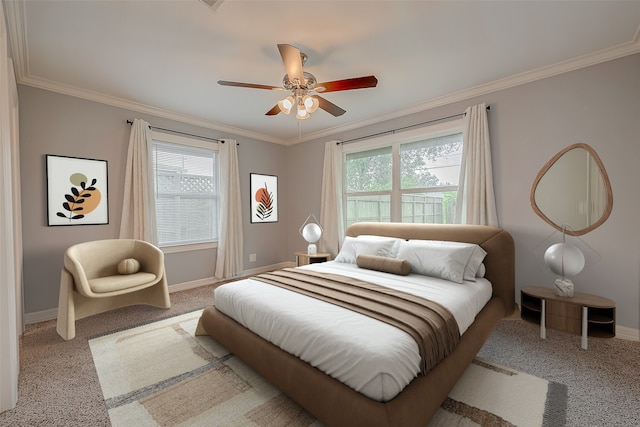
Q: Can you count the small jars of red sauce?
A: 0